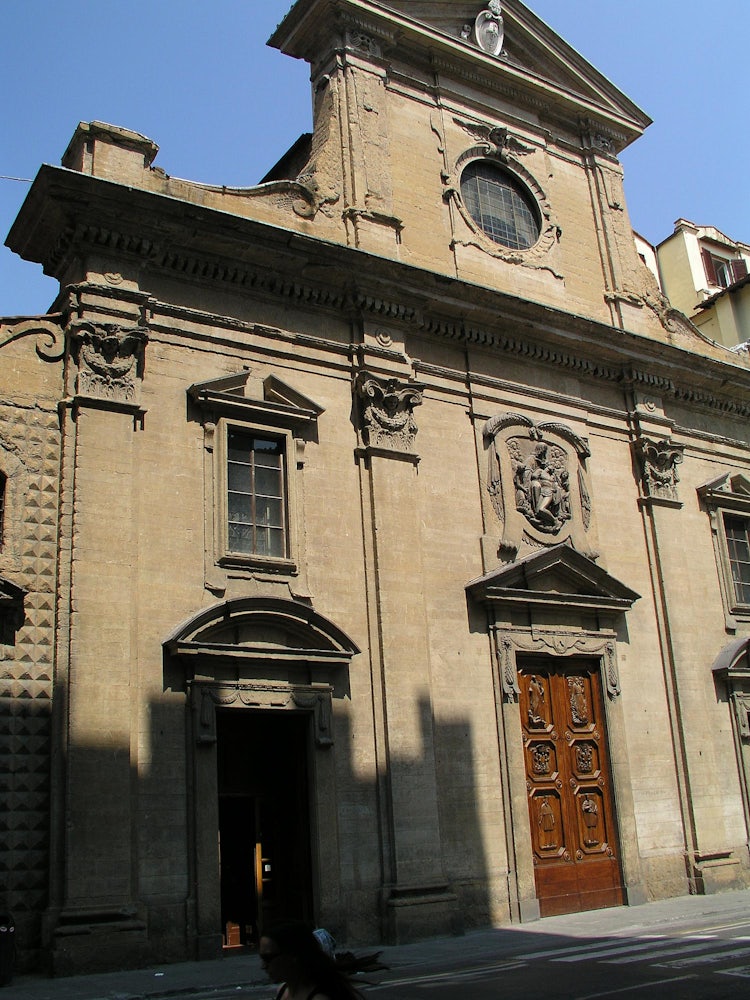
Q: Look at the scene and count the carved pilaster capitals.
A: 3